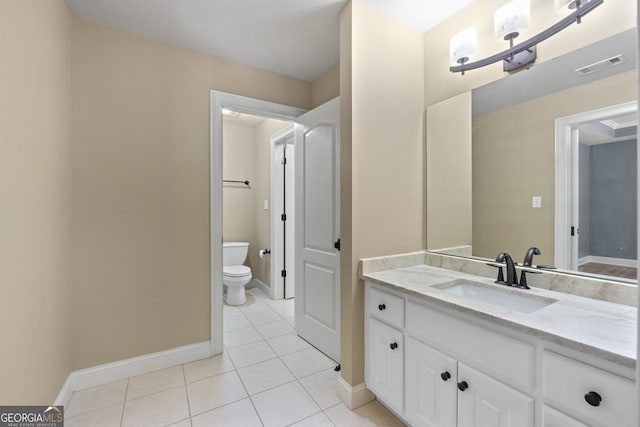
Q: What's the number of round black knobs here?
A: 5